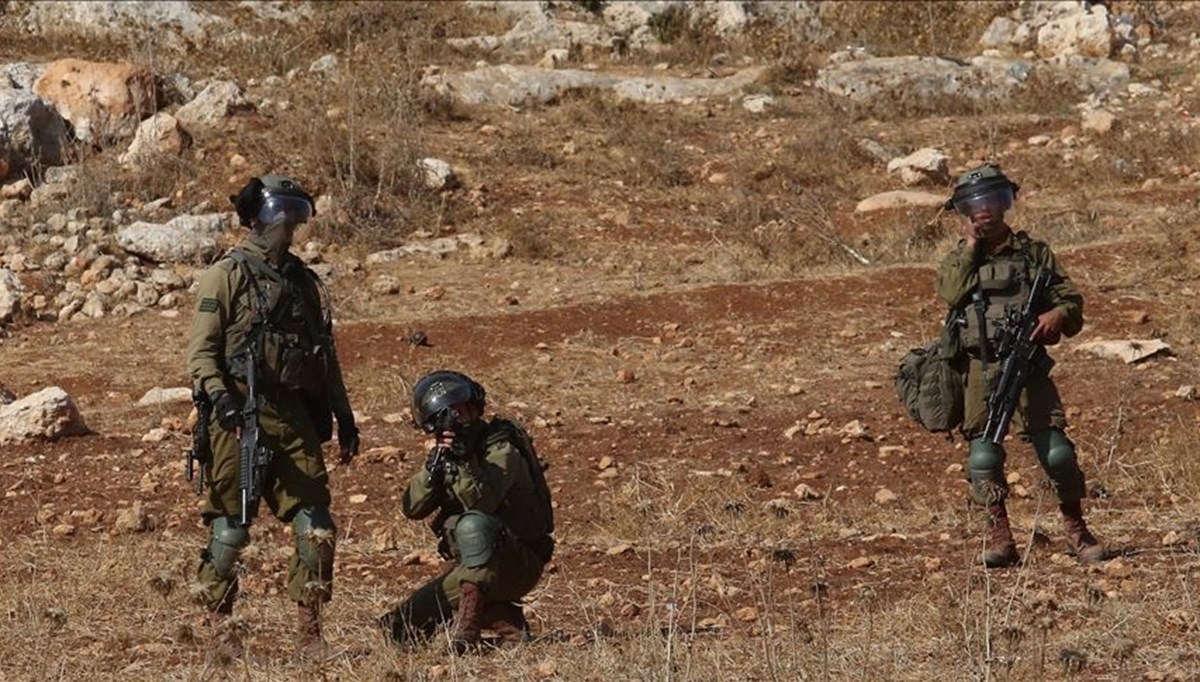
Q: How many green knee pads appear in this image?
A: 5